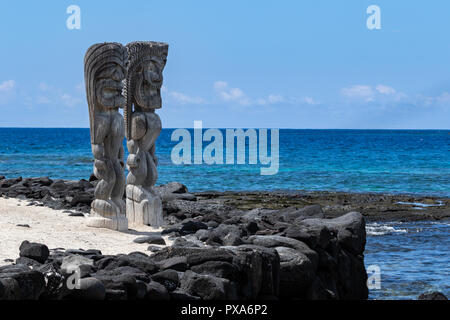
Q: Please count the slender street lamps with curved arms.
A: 0